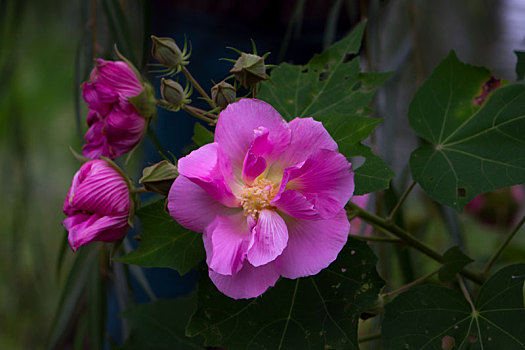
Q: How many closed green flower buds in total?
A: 5